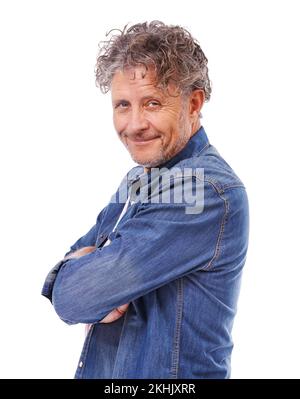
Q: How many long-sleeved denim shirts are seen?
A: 1